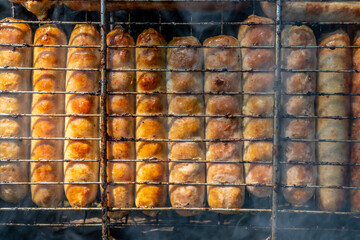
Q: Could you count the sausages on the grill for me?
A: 11